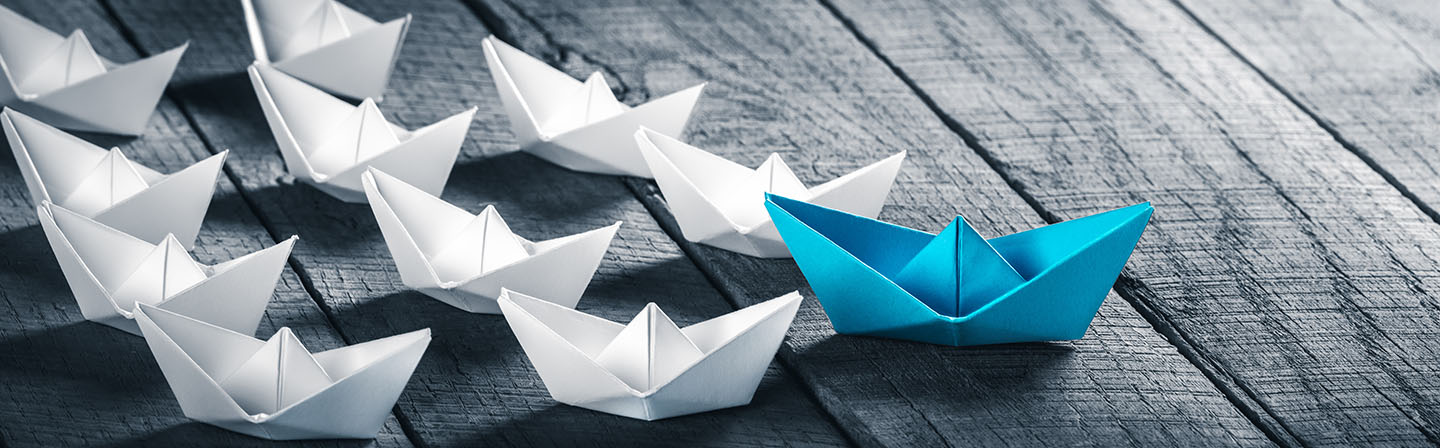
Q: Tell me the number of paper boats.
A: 11